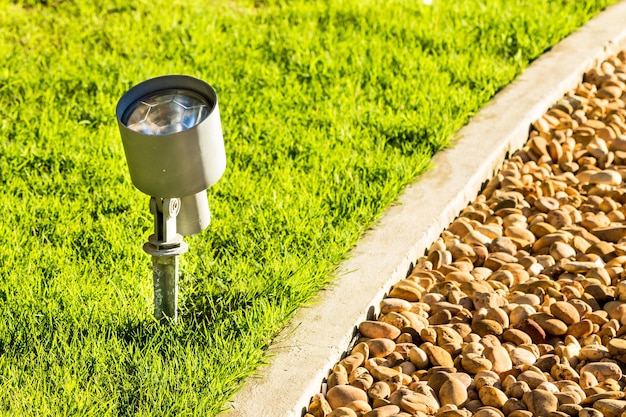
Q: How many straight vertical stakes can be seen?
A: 1